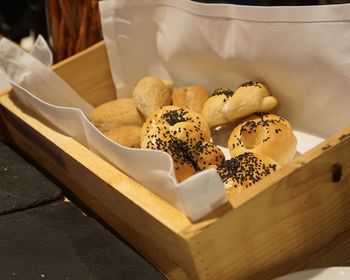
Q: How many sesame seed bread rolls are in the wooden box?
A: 5